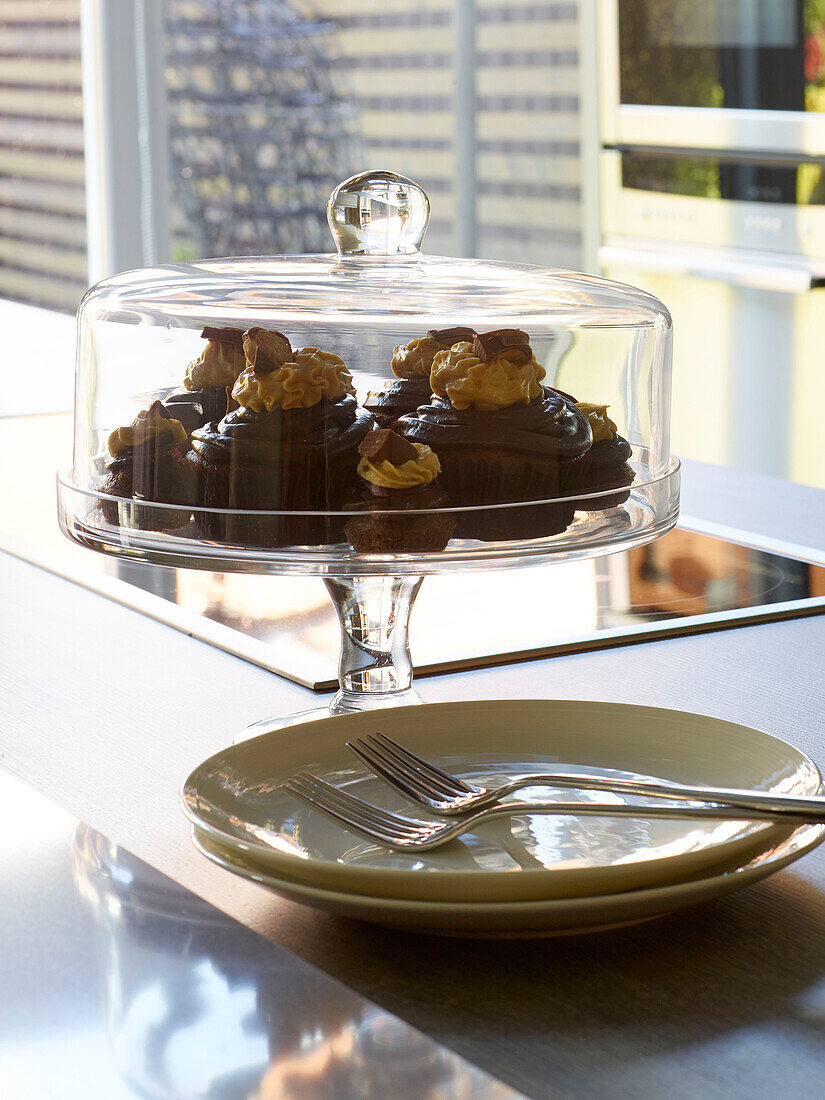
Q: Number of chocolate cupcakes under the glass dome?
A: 7